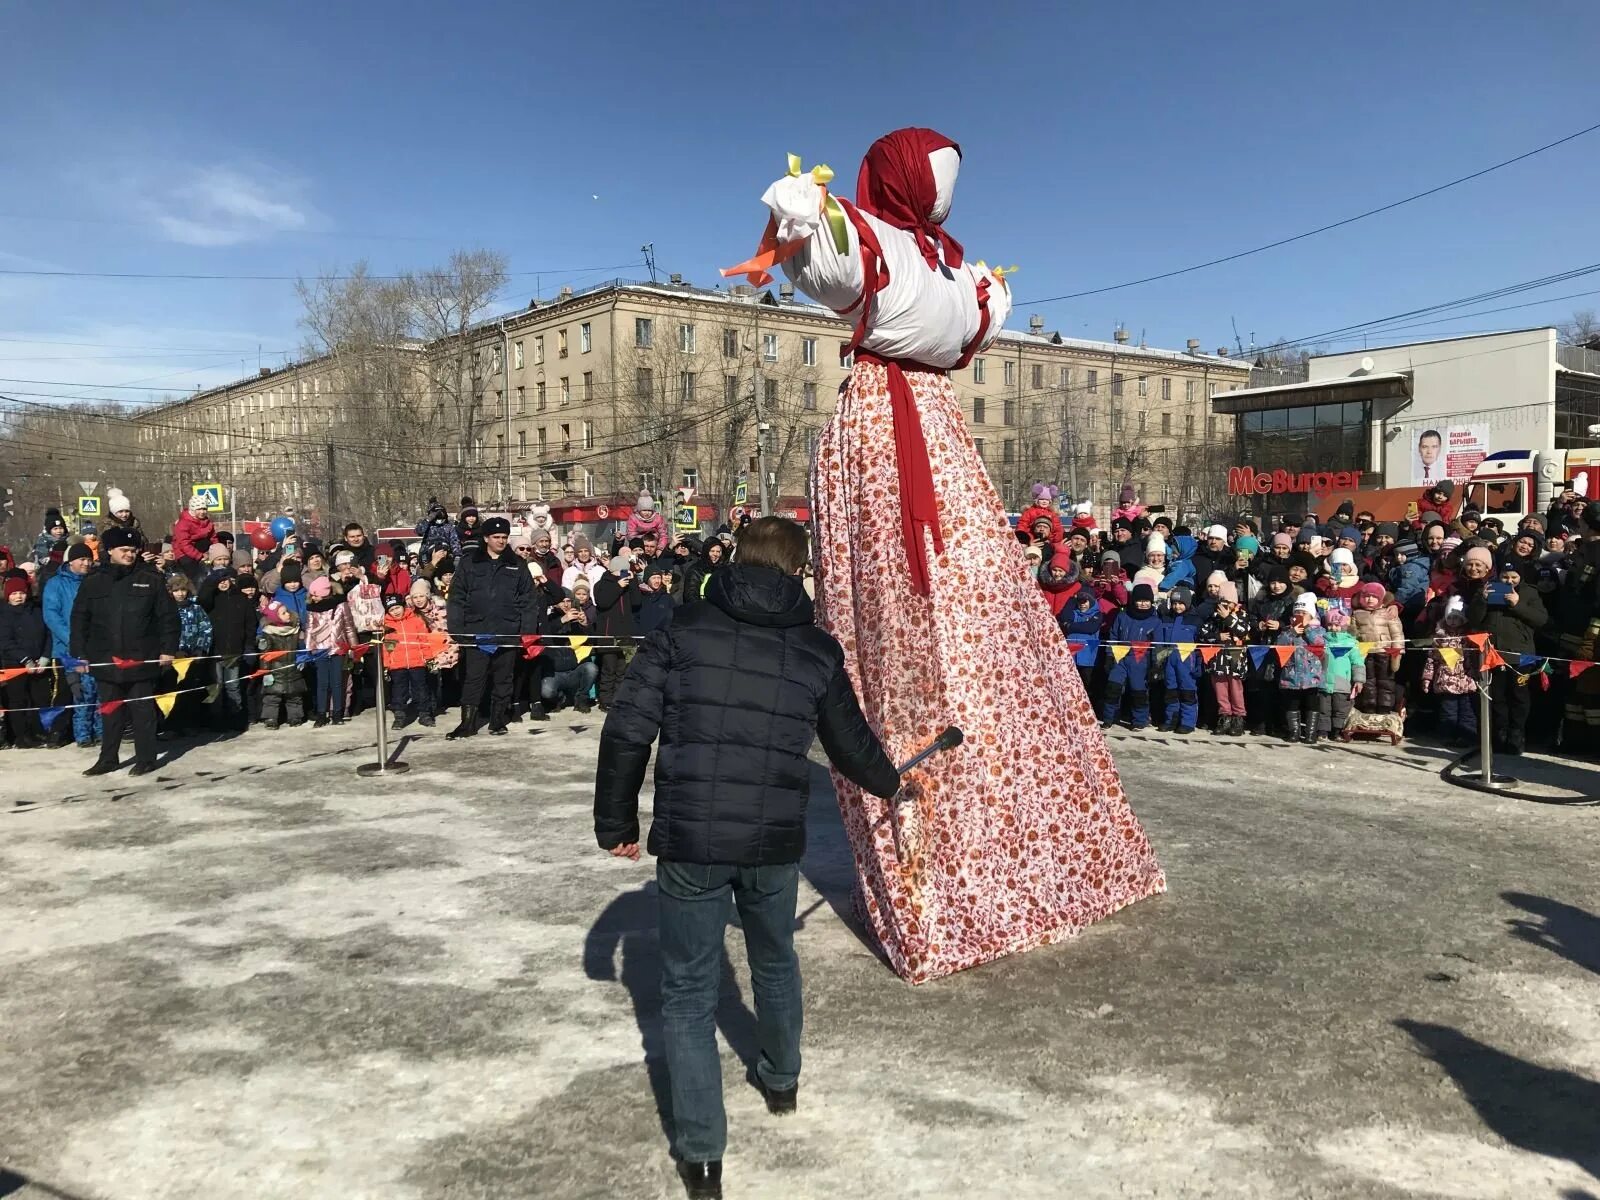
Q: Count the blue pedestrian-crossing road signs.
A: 4